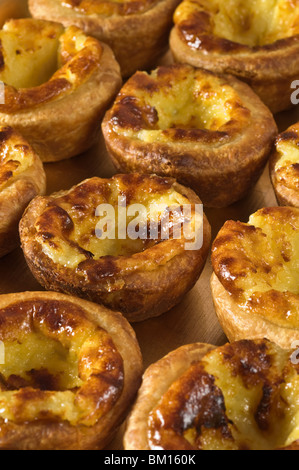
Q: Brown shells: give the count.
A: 10